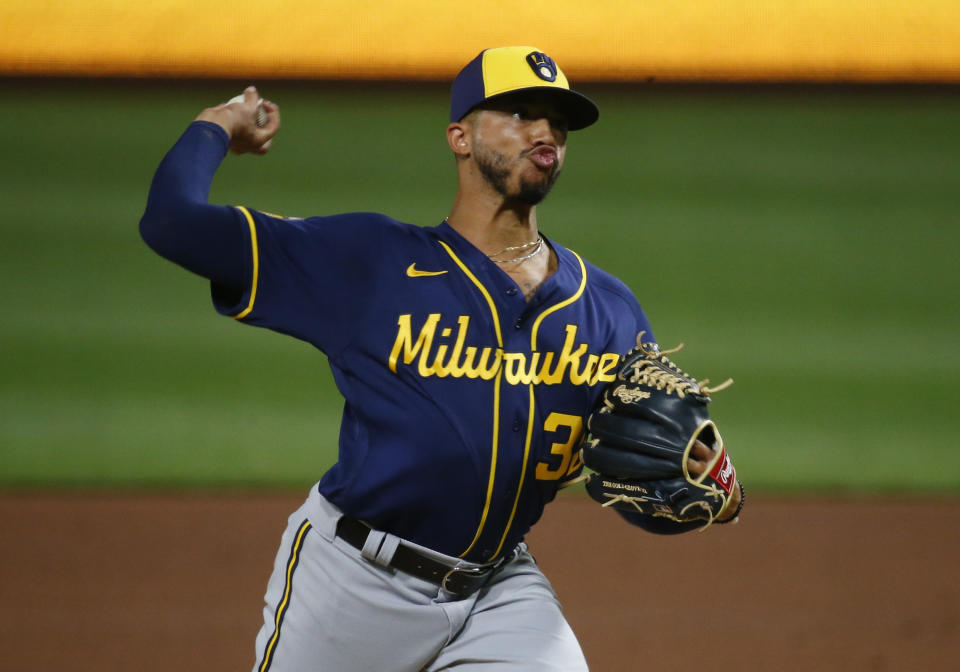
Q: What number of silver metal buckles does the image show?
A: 1